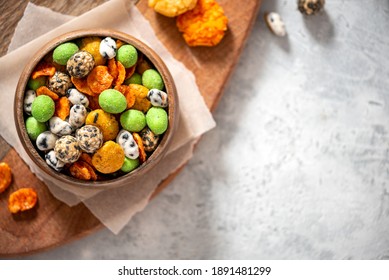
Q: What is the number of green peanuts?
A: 11